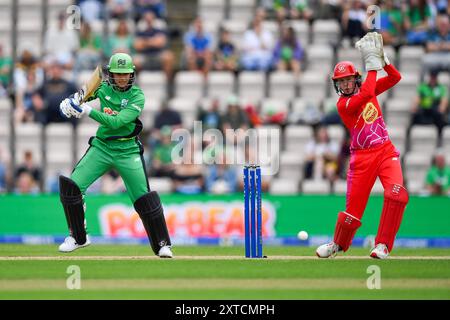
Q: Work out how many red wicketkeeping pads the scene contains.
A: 2